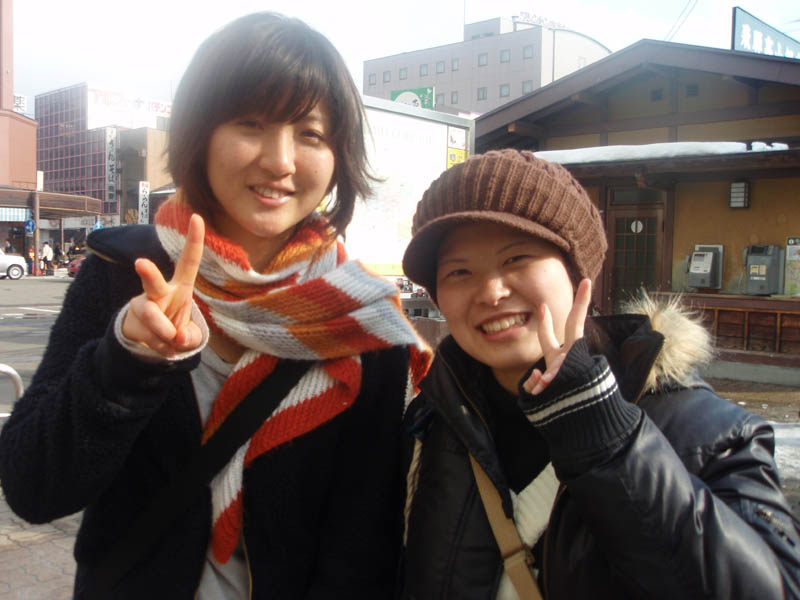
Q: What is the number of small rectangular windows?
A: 14